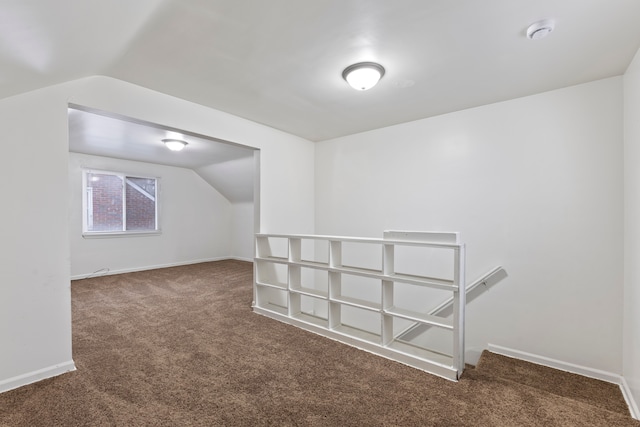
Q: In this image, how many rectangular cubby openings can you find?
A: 12